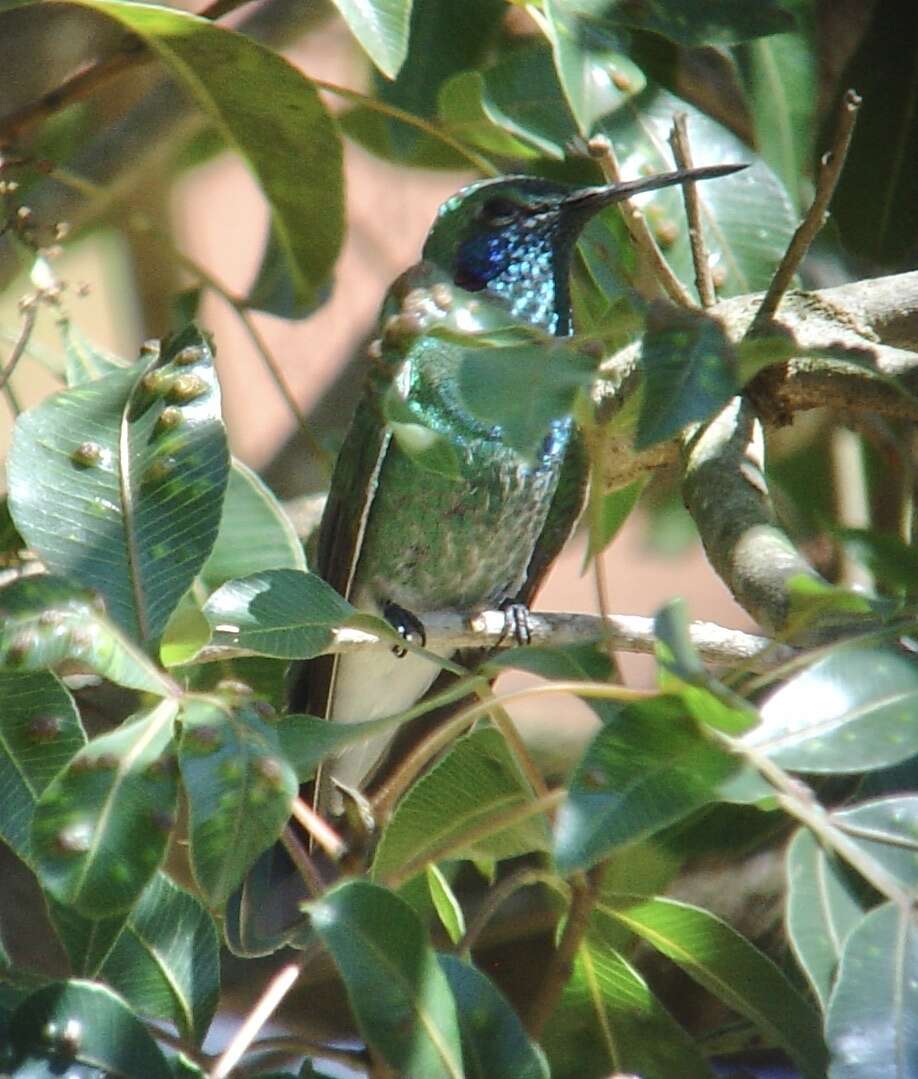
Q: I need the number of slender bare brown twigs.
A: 3